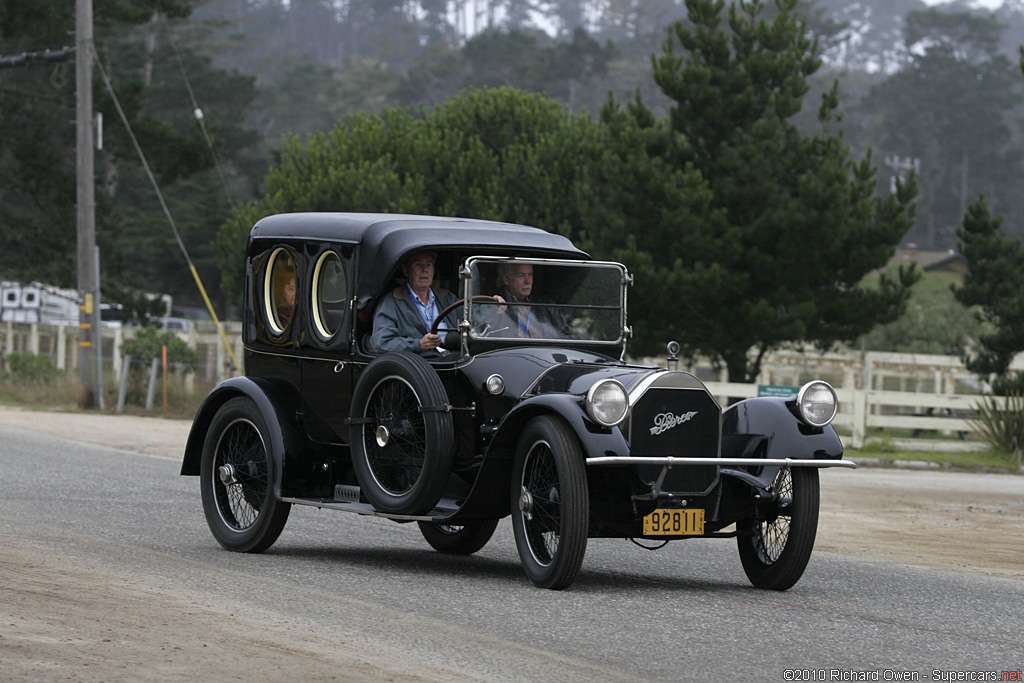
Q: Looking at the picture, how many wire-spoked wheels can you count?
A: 5